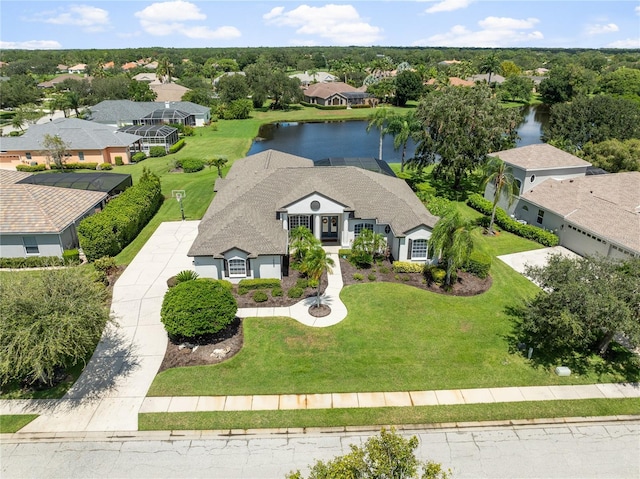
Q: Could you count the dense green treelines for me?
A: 1